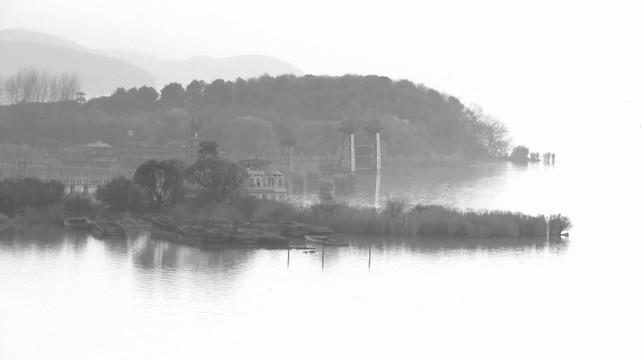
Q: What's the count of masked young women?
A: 0